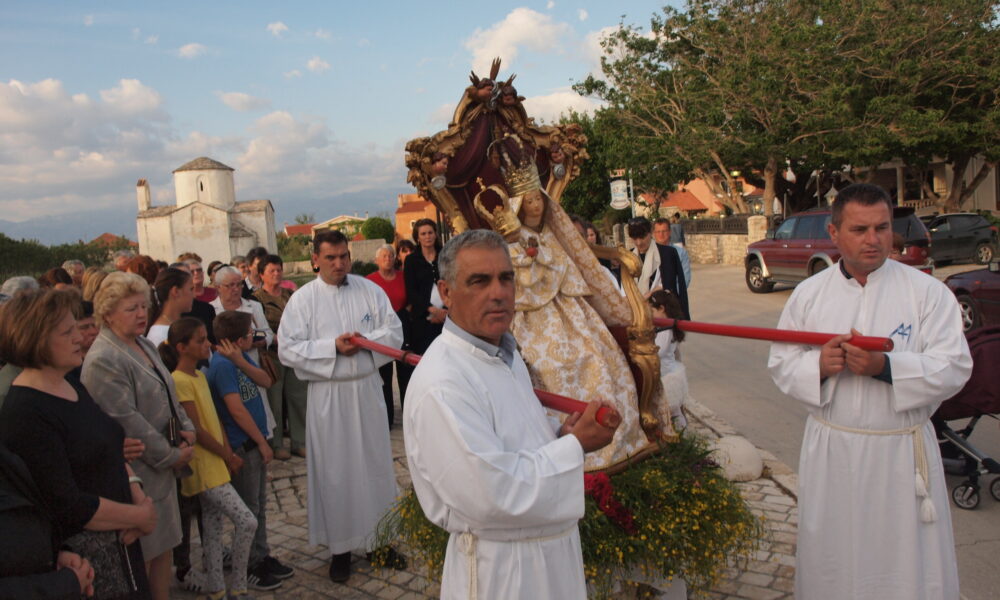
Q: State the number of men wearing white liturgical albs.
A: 3